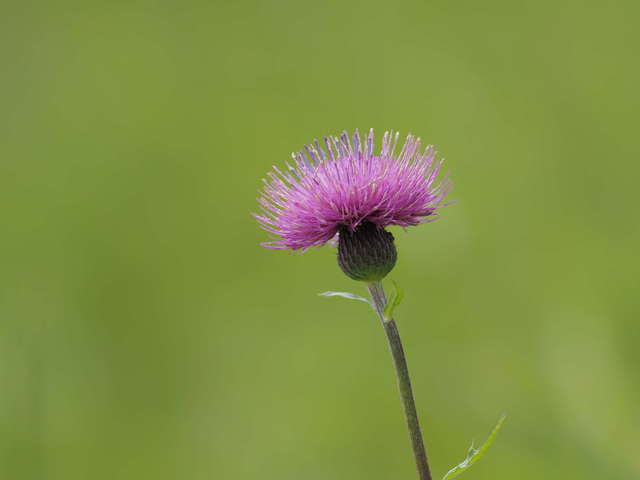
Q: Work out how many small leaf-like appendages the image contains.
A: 3